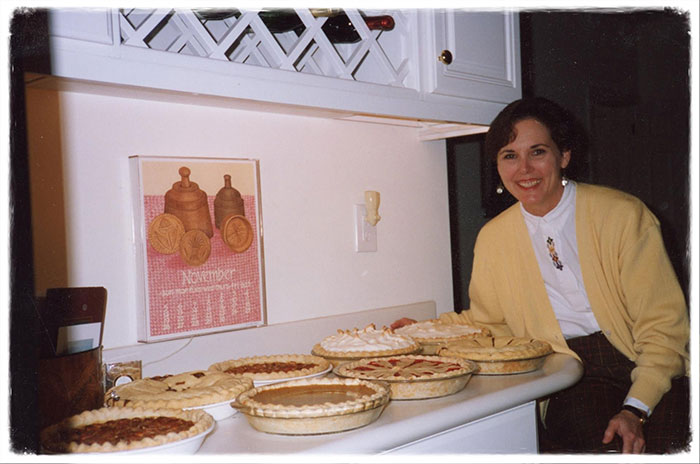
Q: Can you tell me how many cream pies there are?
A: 2